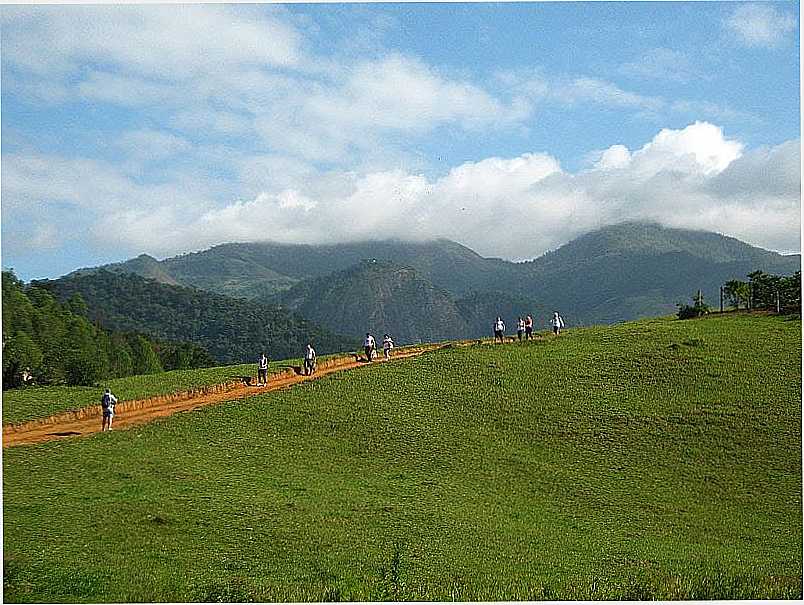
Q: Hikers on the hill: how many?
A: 9